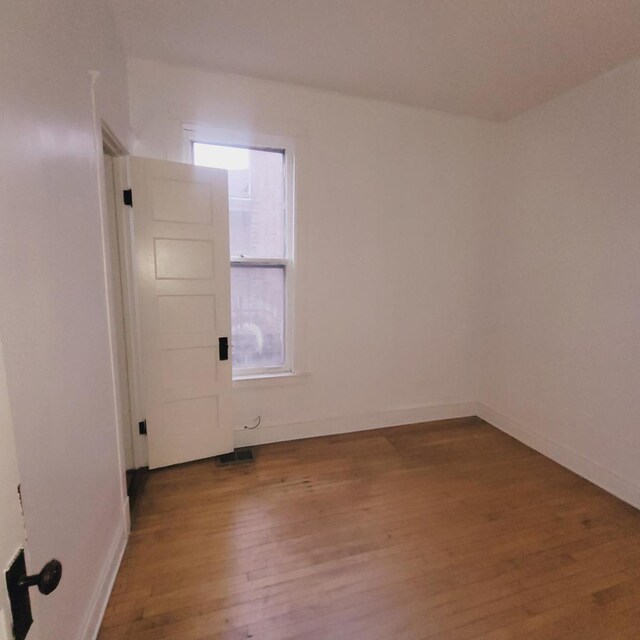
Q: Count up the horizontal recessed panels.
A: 5